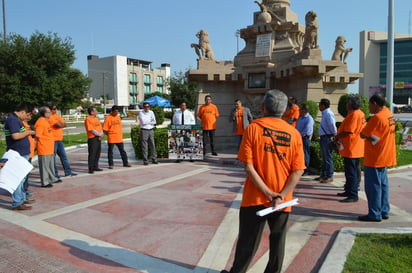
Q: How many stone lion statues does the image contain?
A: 3